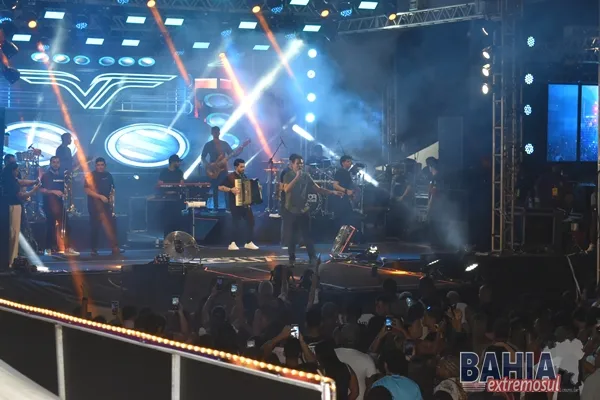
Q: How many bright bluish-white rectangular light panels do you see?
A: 12